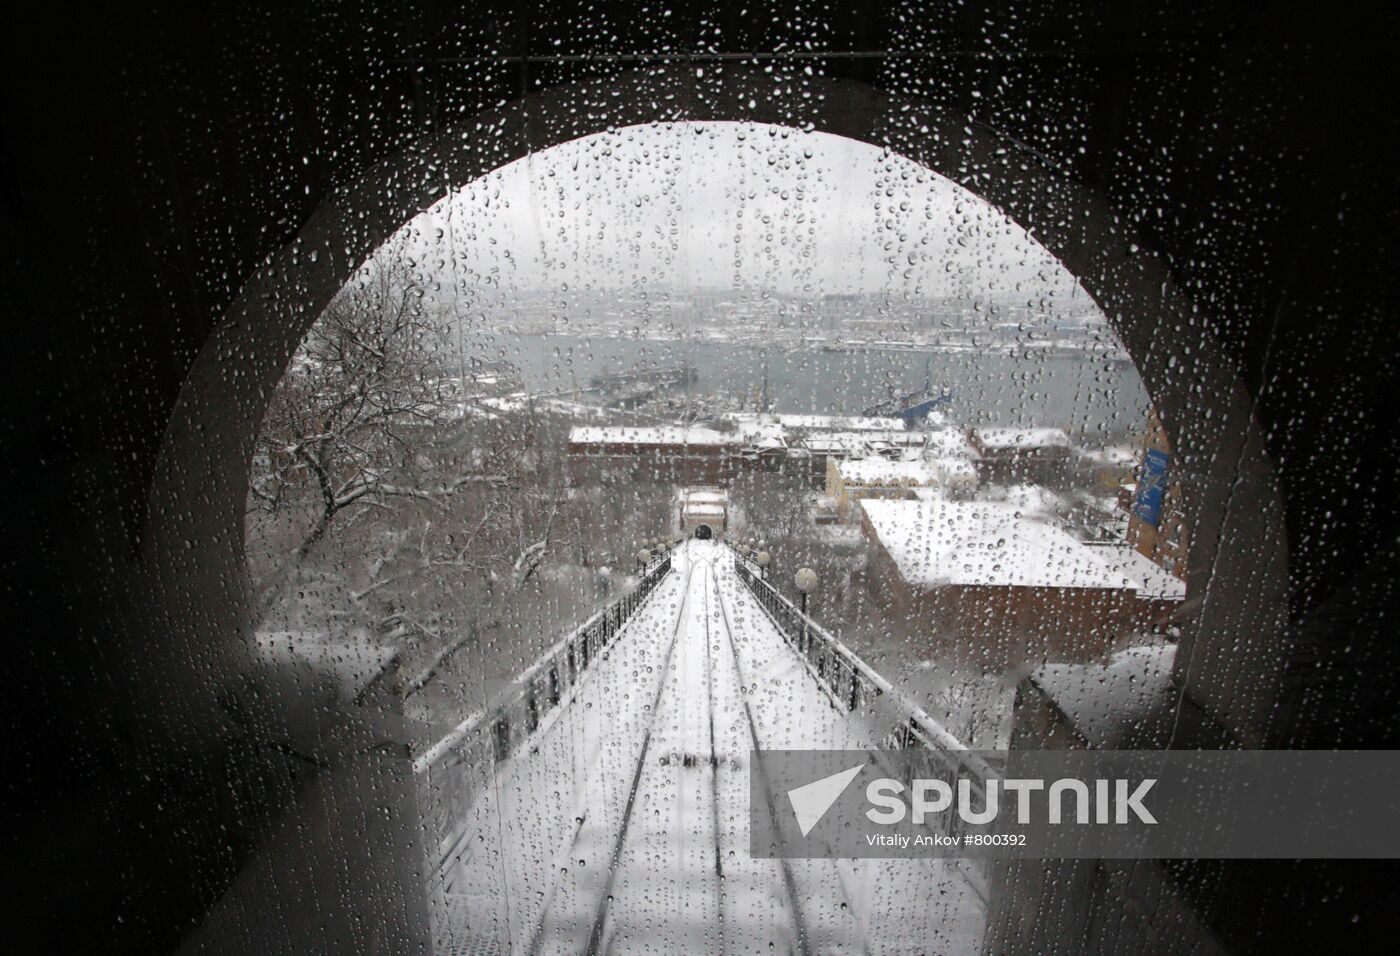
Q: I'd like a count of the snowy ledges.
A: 2